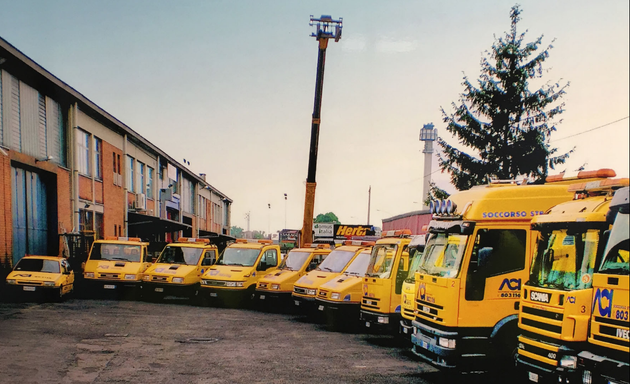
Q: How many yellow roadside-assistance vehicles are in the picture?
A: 12